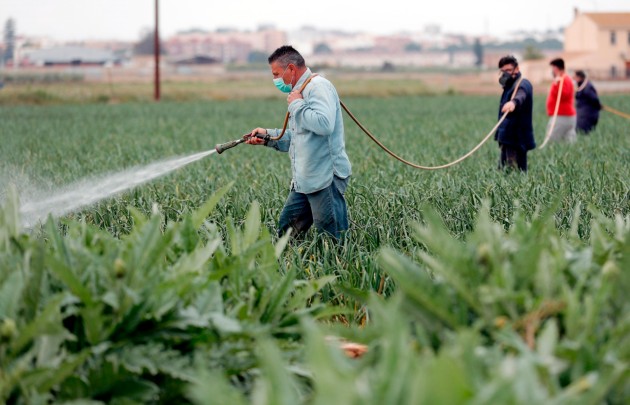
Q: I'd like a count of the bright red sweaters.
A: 1